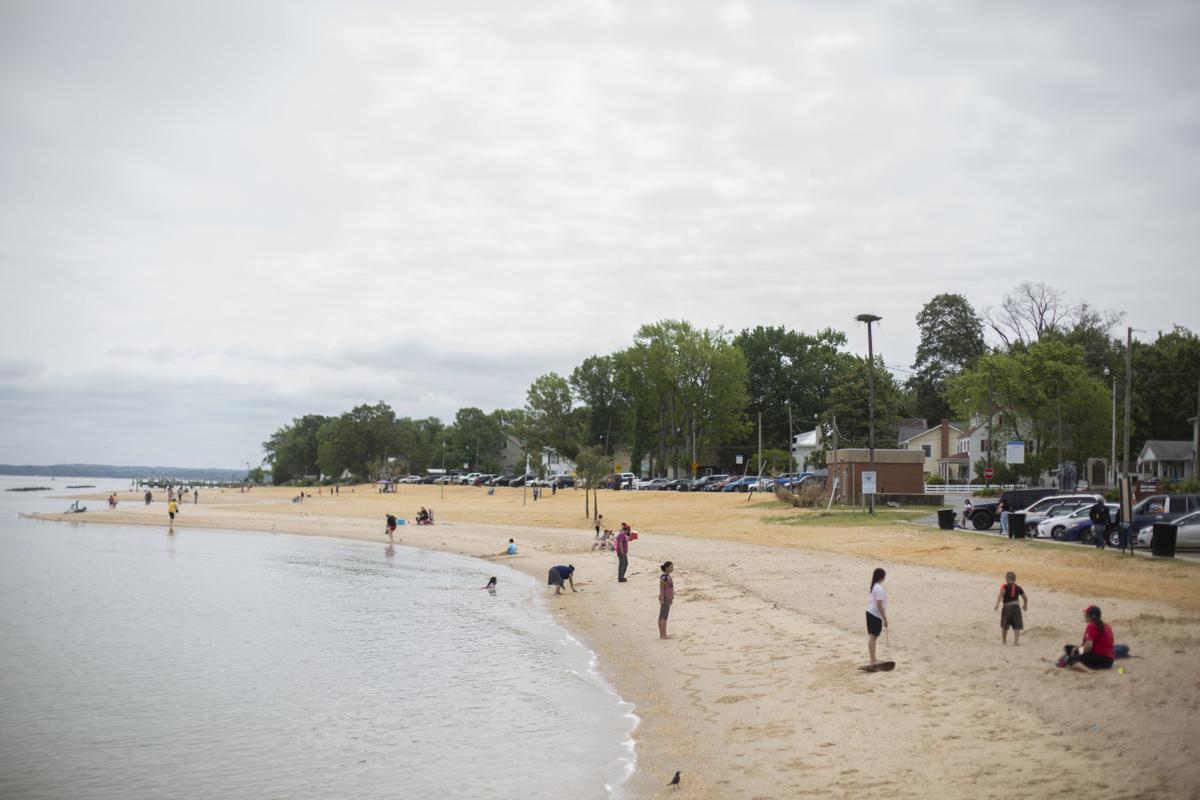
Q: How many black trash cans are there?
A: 3